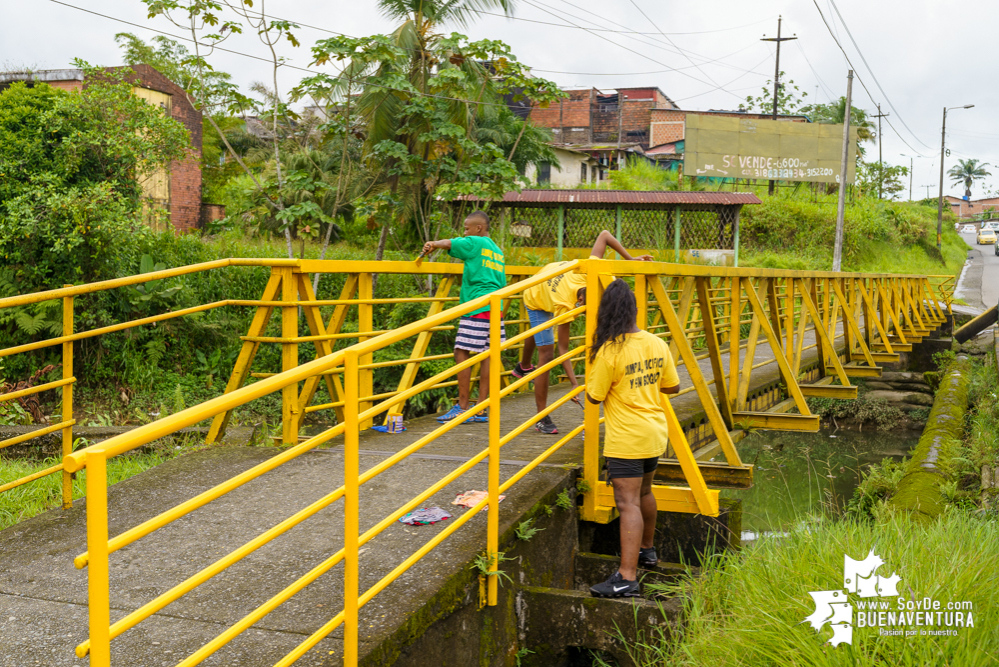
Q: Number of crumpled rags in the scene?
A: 2